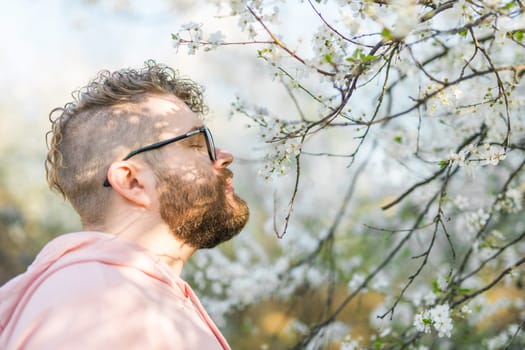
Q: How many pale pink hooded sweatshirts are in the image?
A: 1